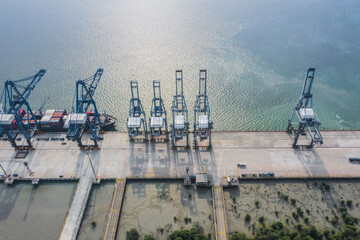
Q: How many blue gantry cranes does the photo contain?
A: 7